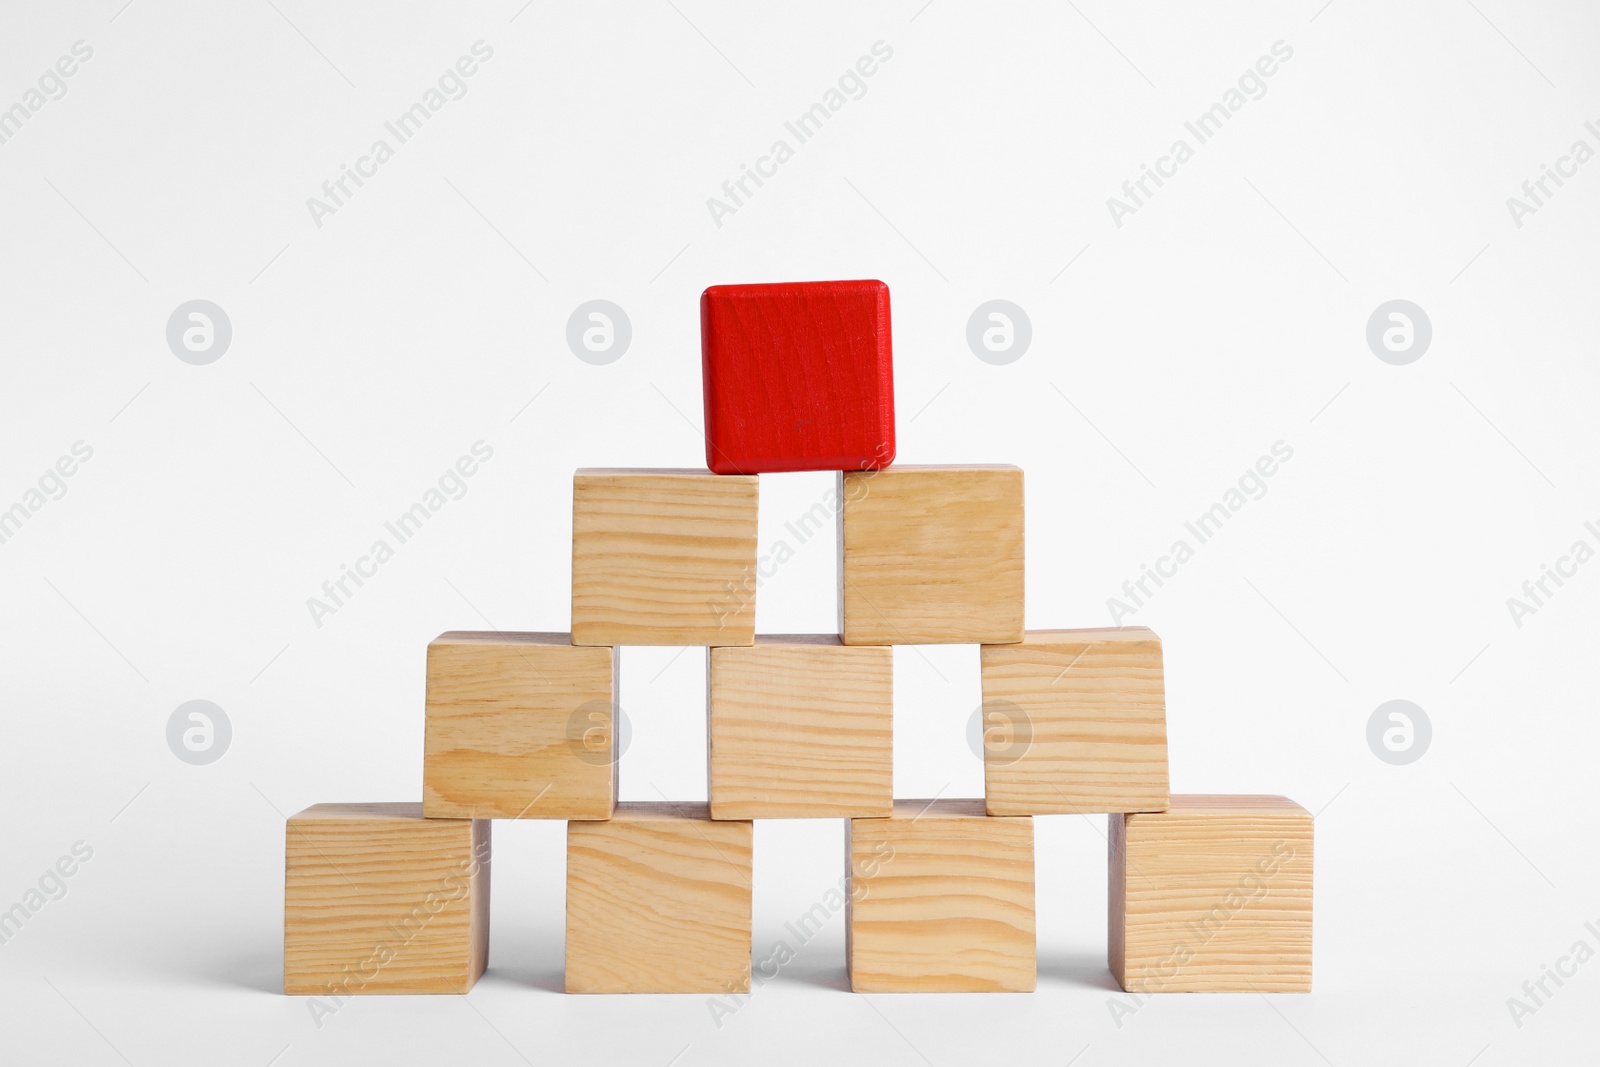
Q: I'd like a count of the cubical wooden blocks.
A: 10